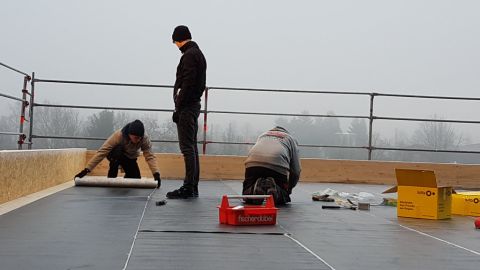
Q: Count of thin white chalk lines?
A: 3